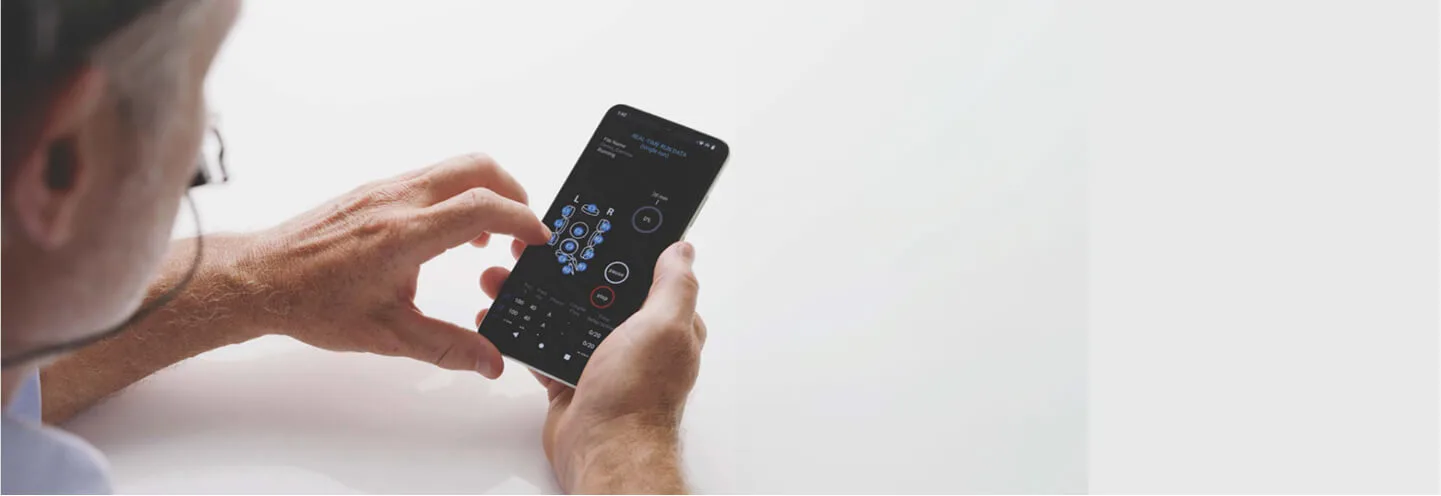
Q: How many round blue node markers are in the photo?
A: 12